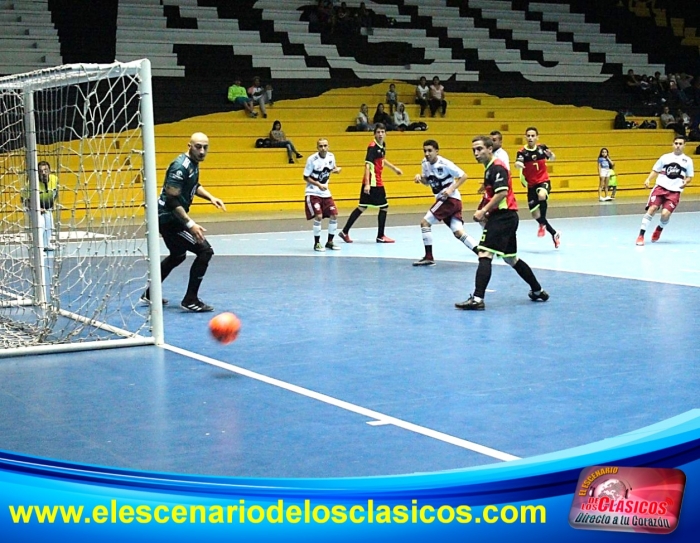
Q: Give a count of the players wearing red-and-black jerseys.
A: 3